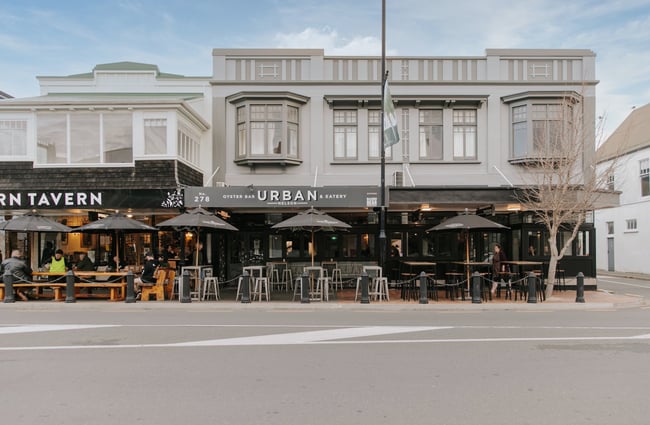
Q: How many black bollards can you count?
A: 11